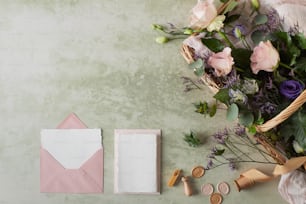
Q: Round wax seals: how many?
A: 4